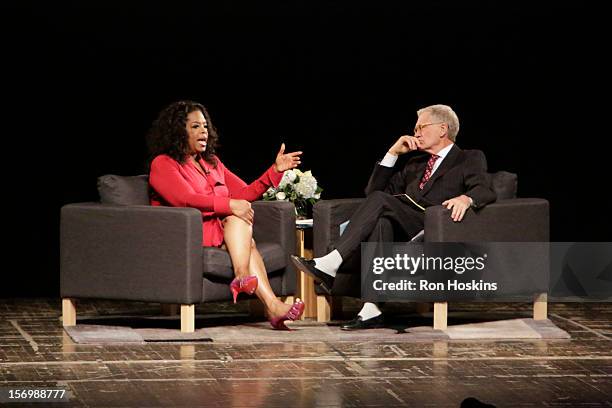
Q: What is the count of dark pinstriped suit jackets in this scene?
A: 1